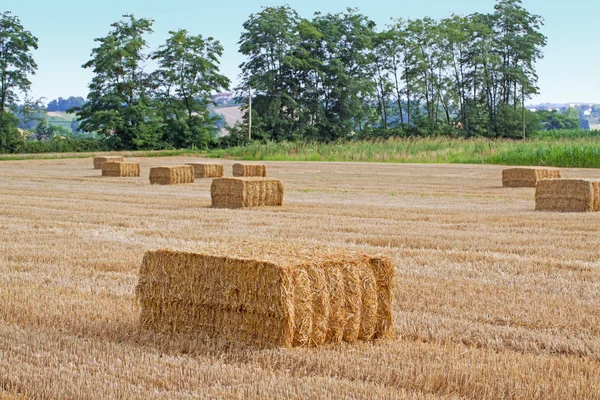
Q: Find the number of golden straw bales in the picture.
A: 9